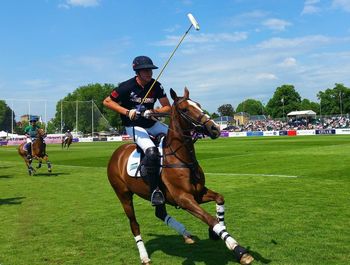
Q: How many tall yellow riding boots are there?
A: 0